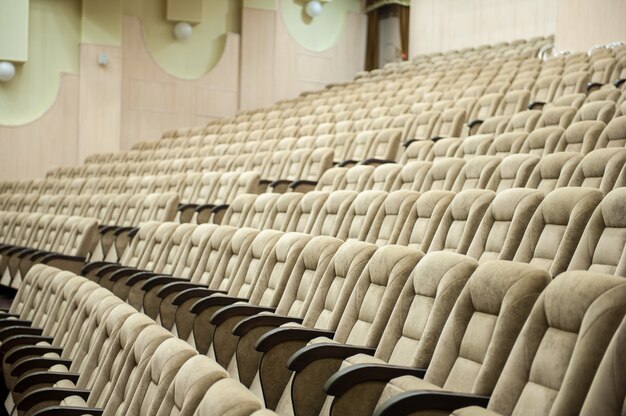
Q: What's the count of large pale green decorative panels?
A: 3